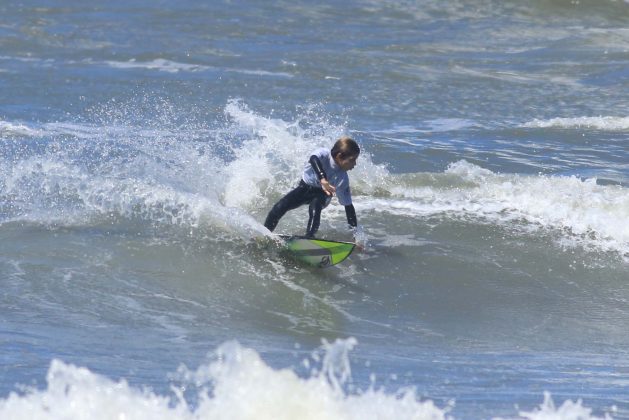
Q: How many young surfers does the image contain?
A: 1